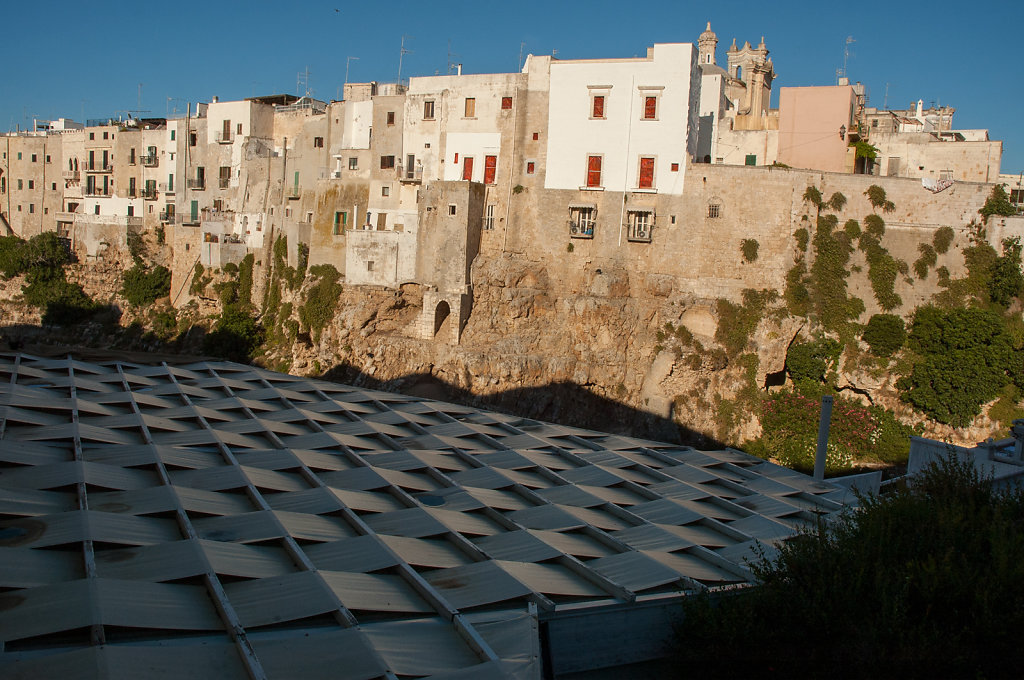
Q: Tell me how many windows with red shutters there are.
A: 11